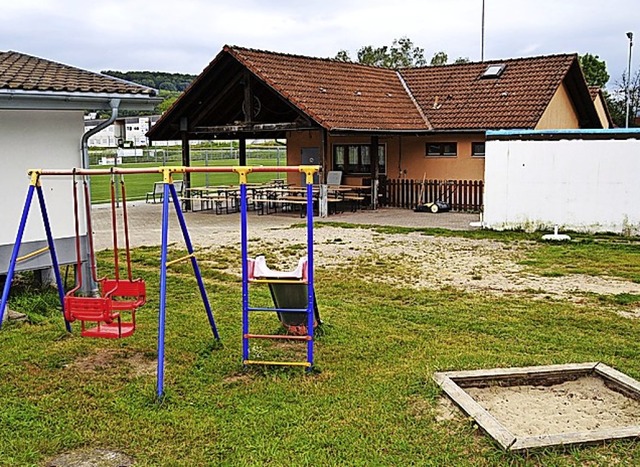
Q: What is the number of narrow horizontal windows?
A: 2